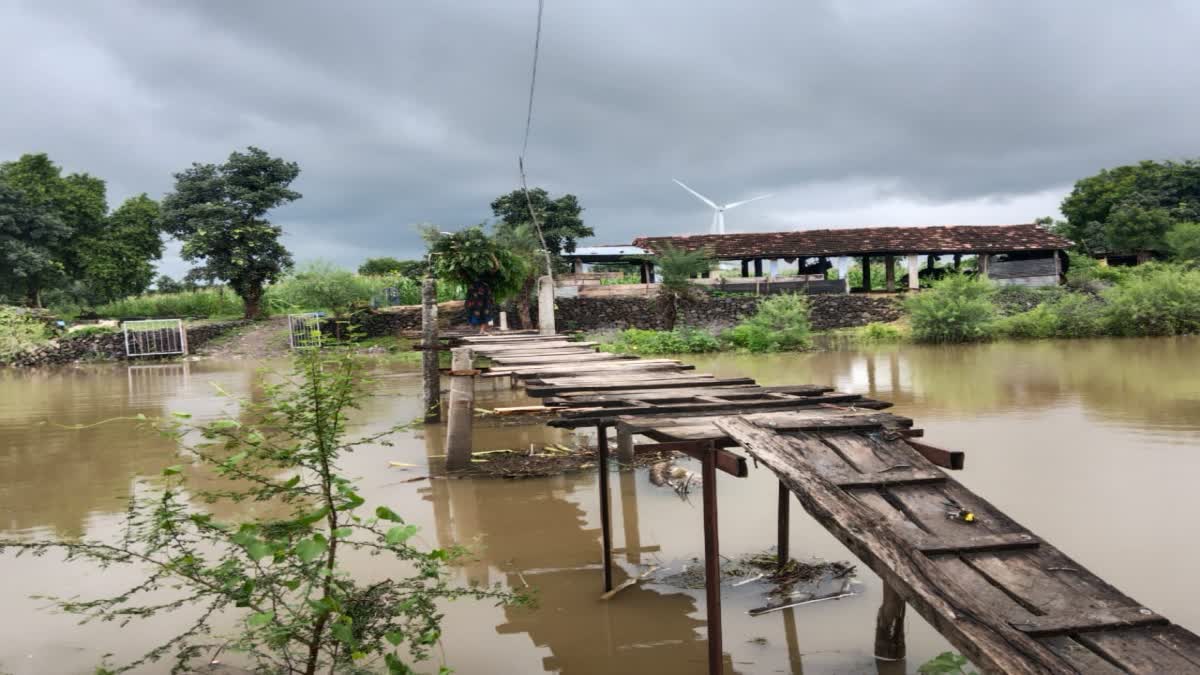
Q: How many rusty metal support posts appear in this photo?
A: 3